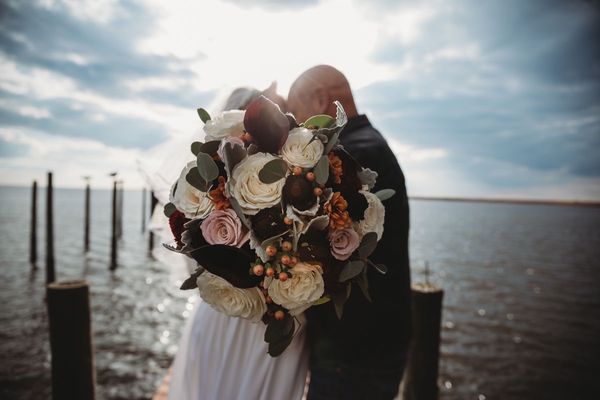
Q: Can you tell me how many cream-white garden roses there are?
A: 7